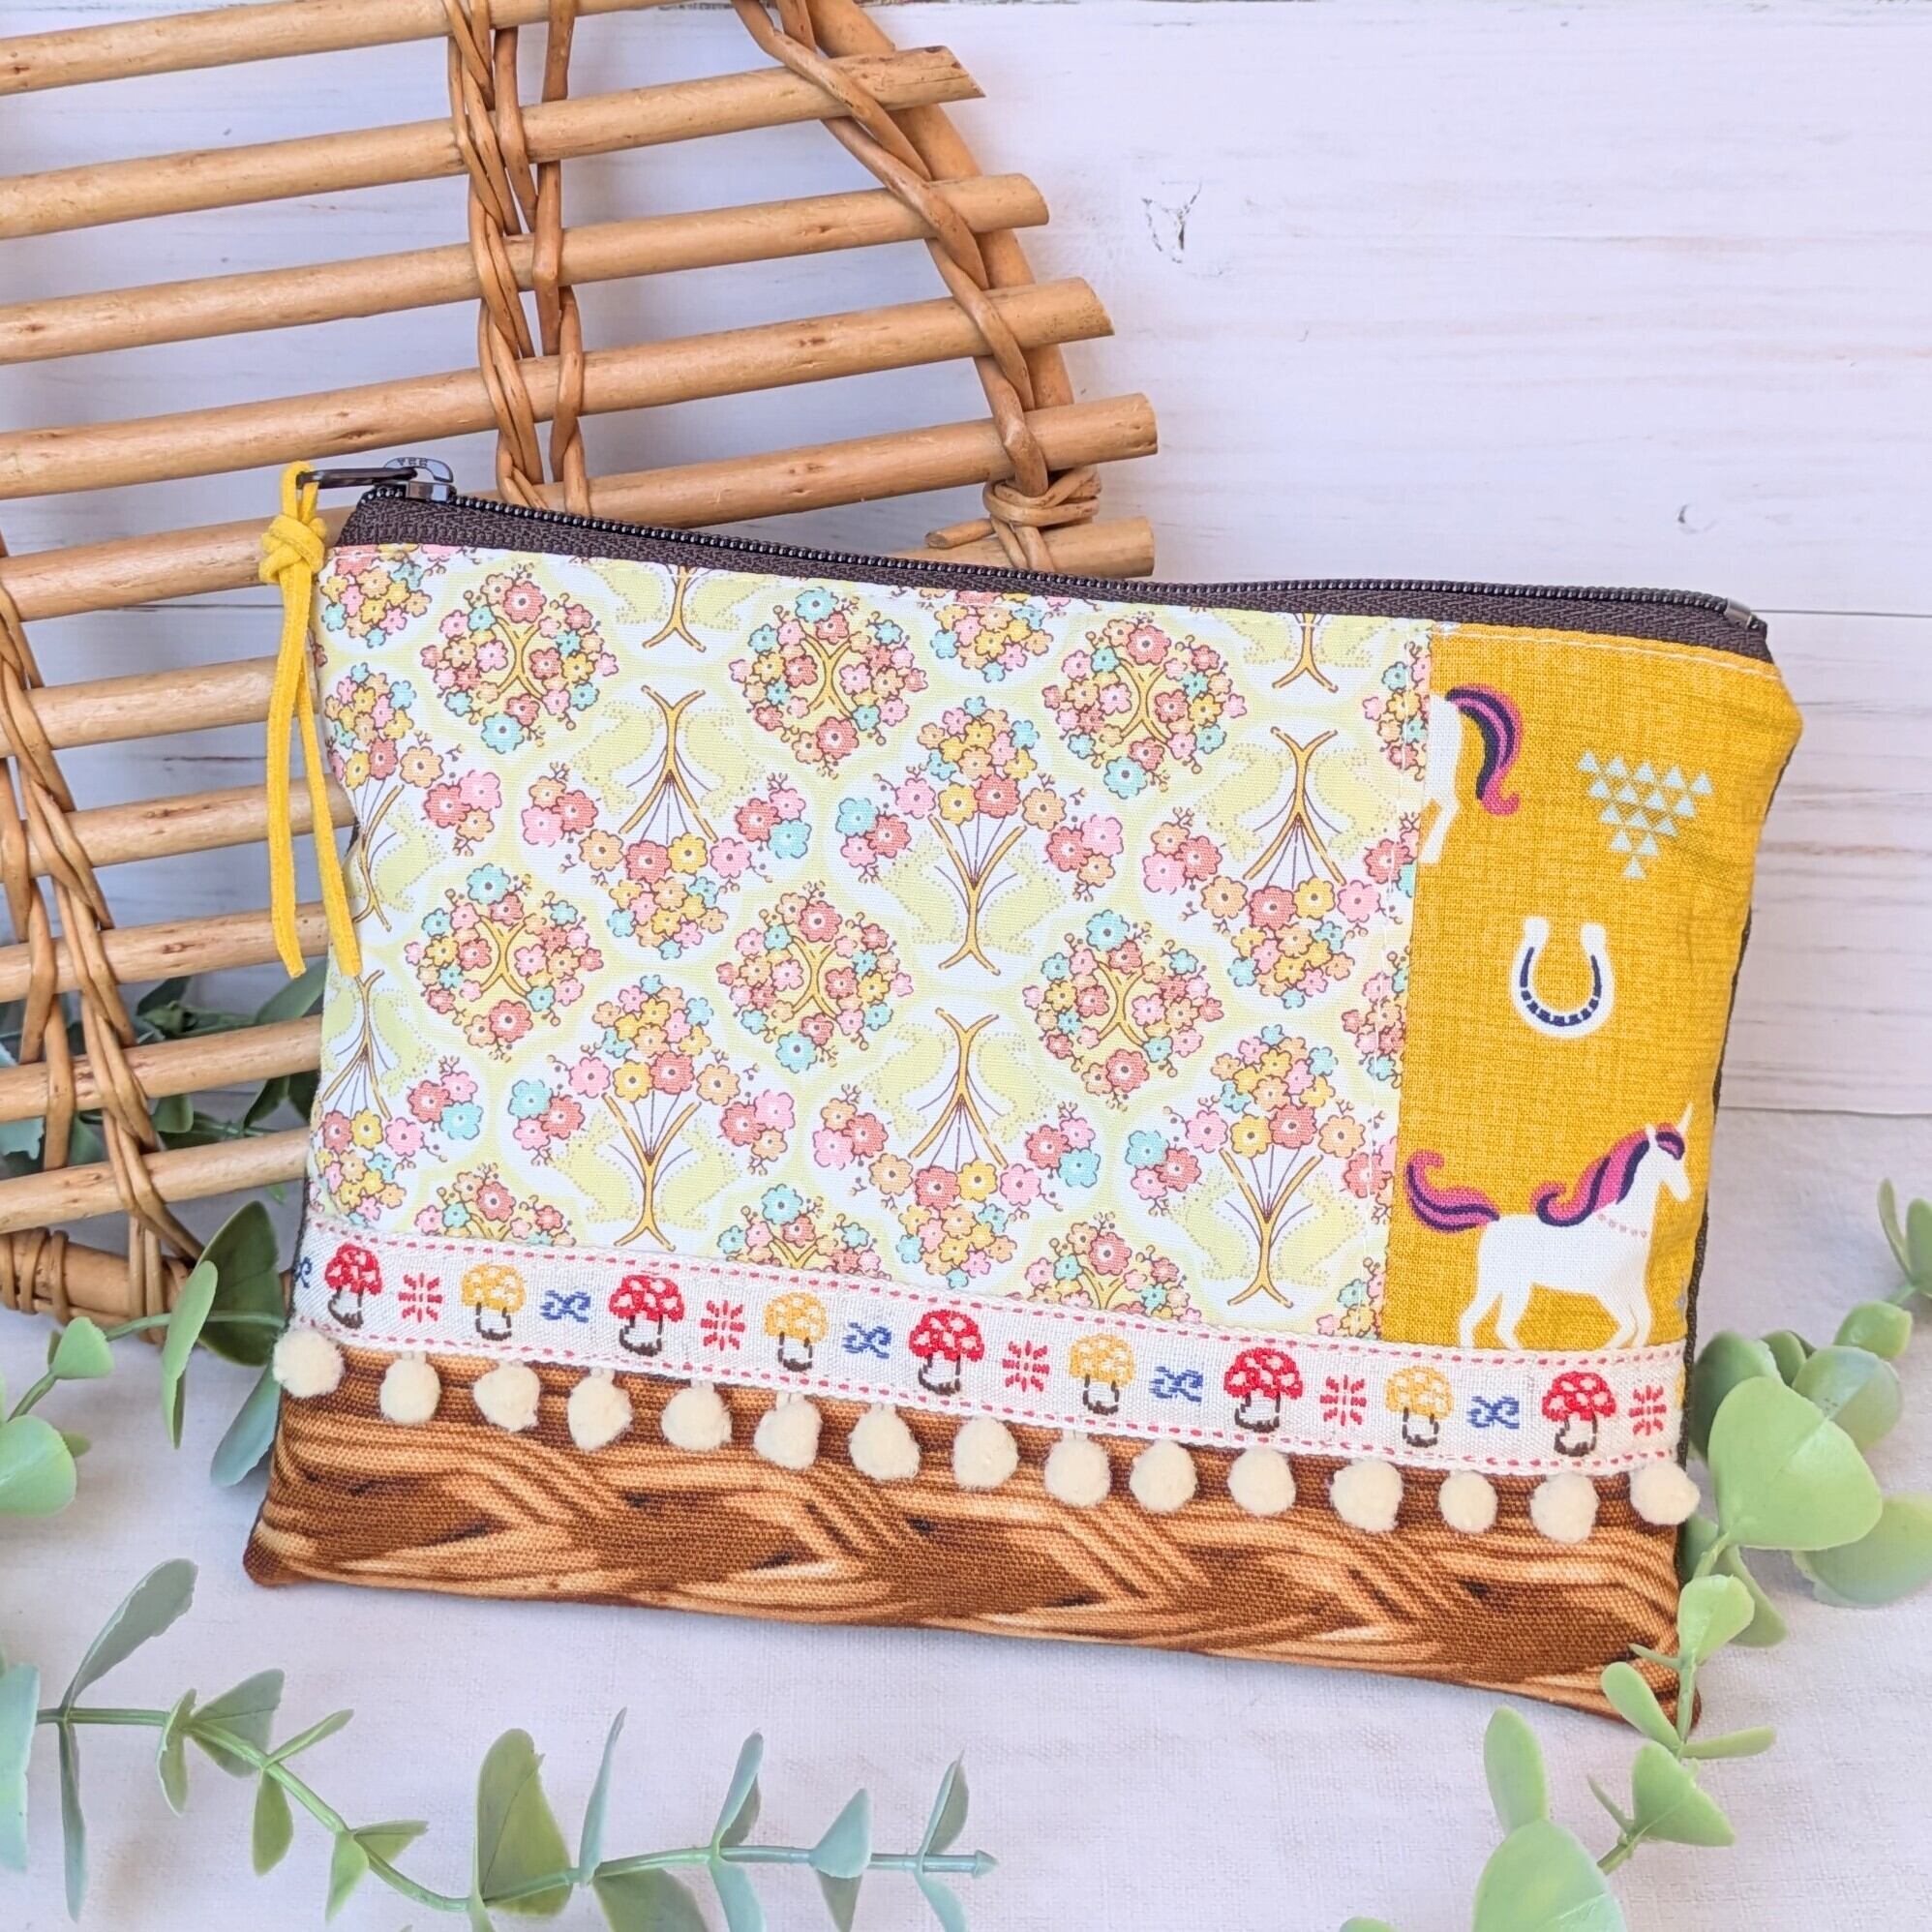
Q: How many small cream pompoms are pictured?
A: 15